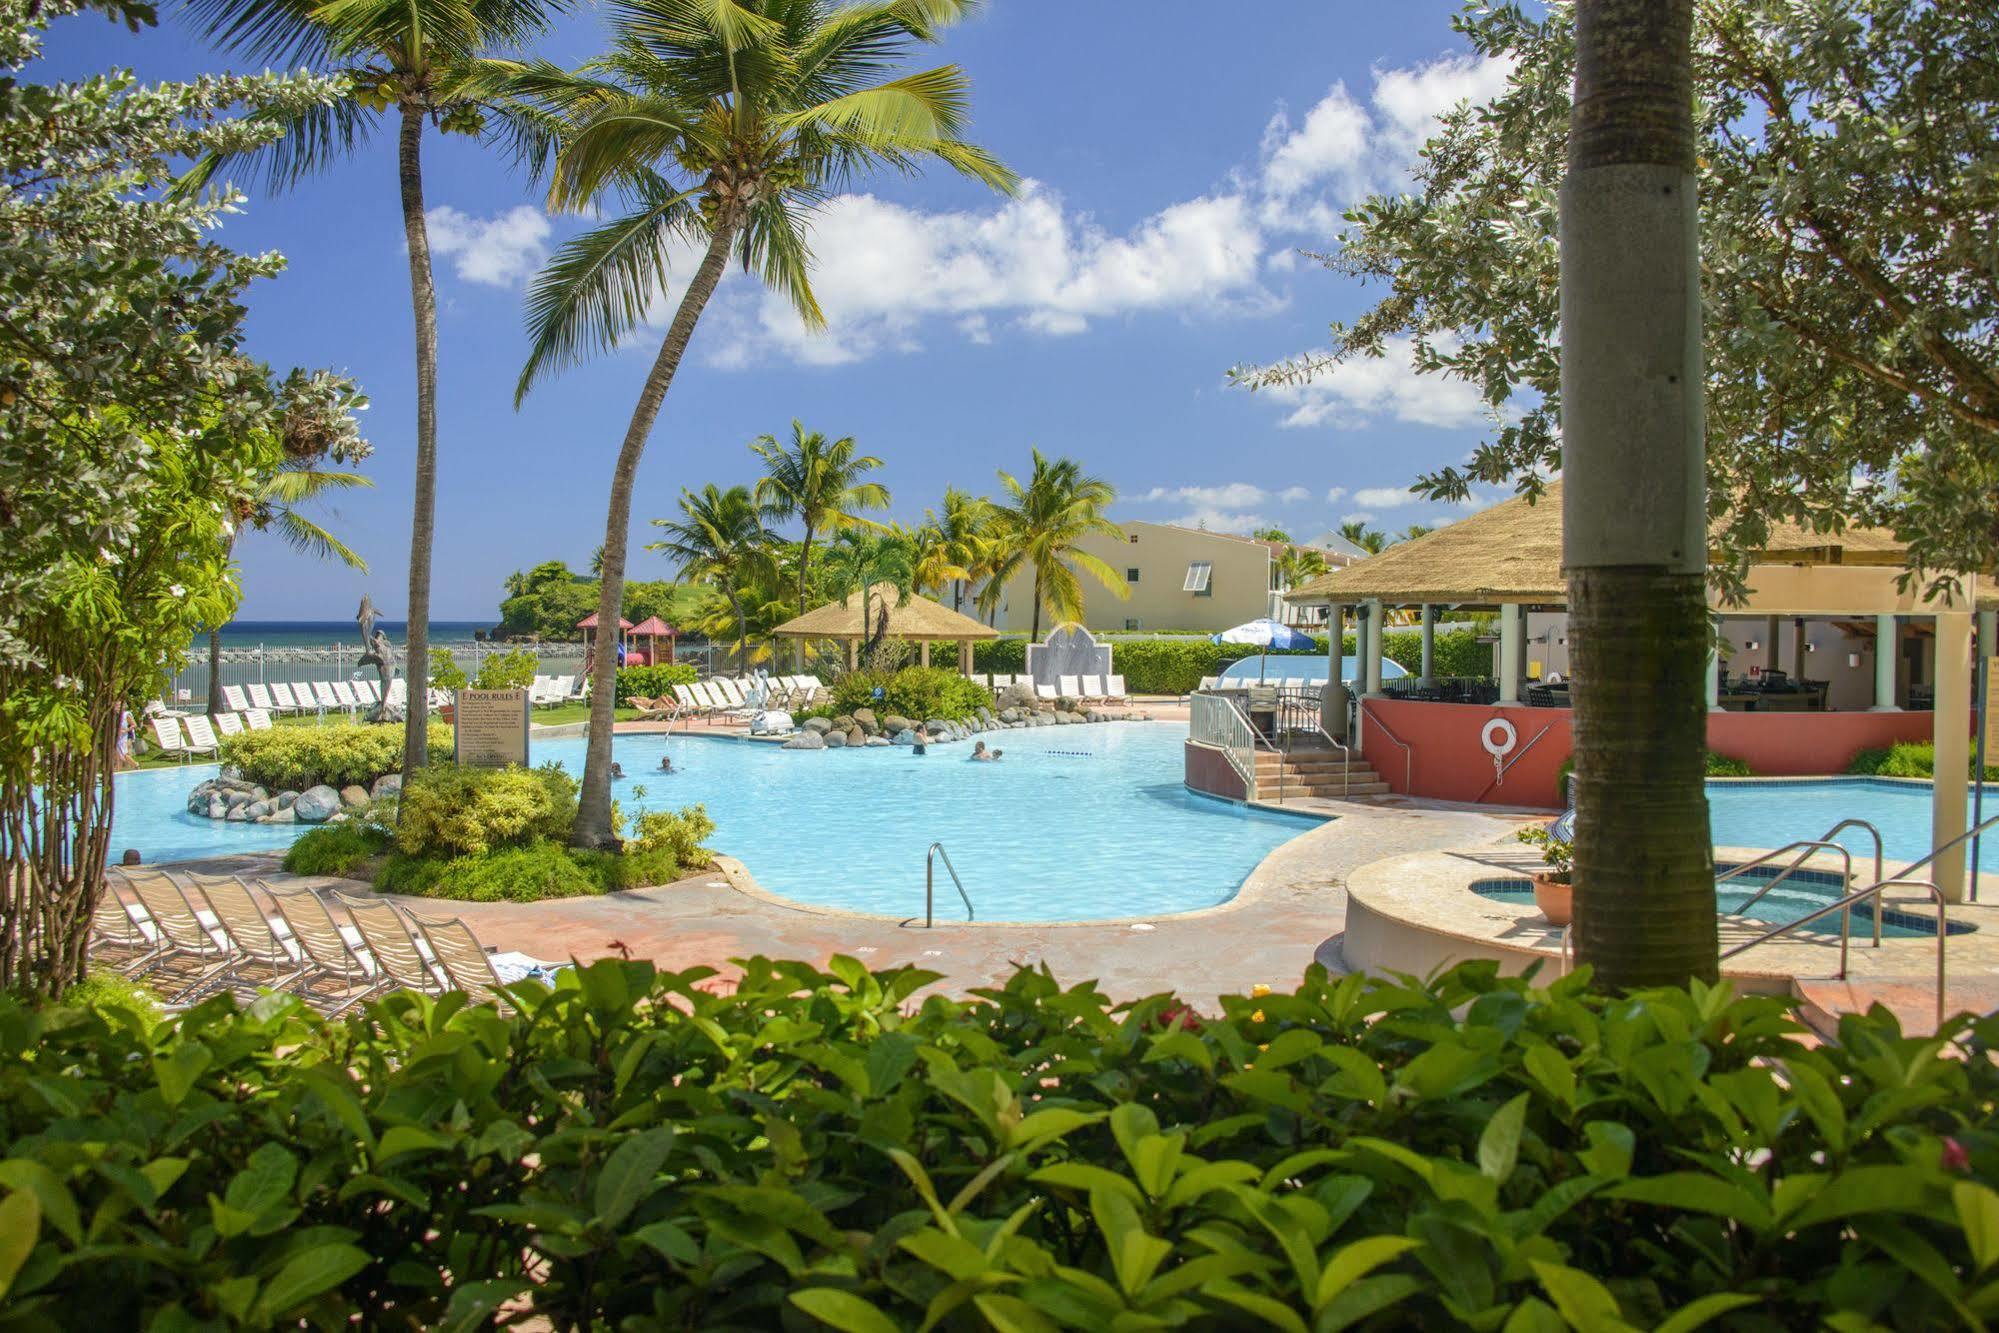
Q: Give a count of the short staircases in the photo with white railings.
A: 1